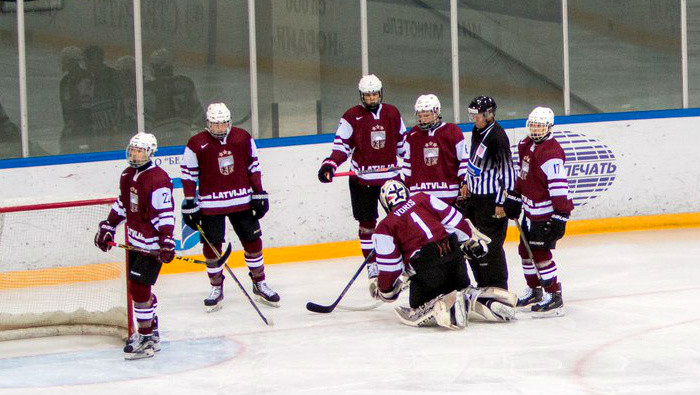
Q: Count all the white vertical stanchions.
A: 7